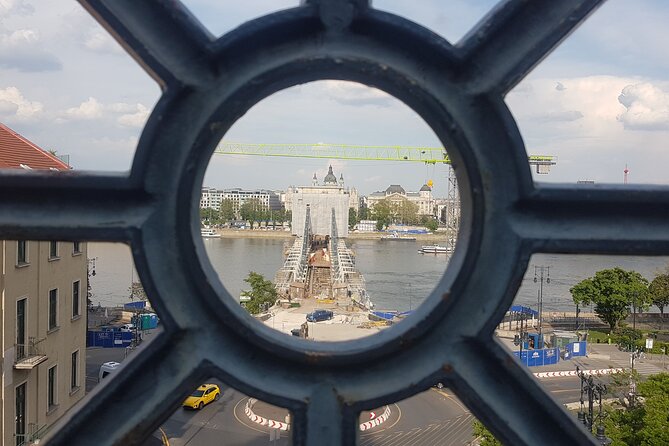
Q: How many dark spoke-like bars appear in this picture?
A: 8